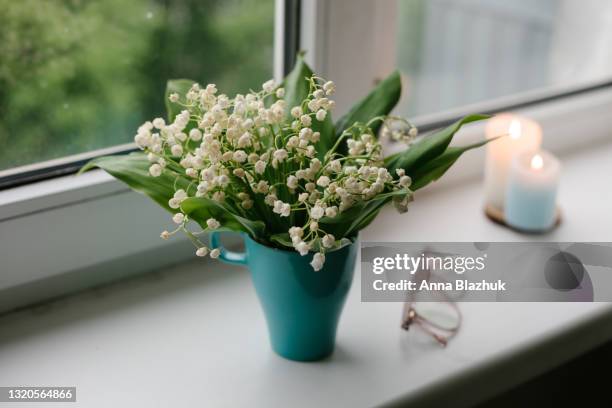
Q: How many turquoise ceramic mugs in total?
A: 1